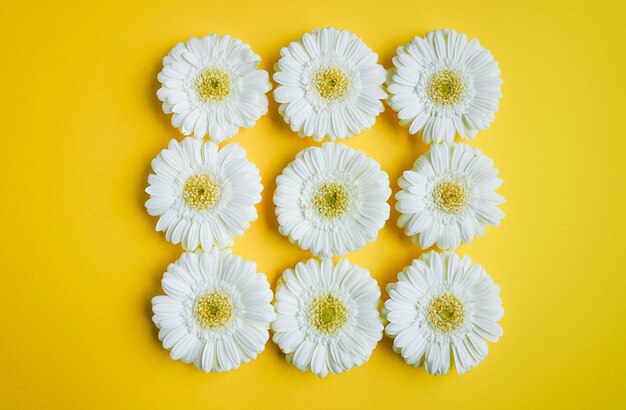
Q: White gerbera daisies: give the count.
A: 9